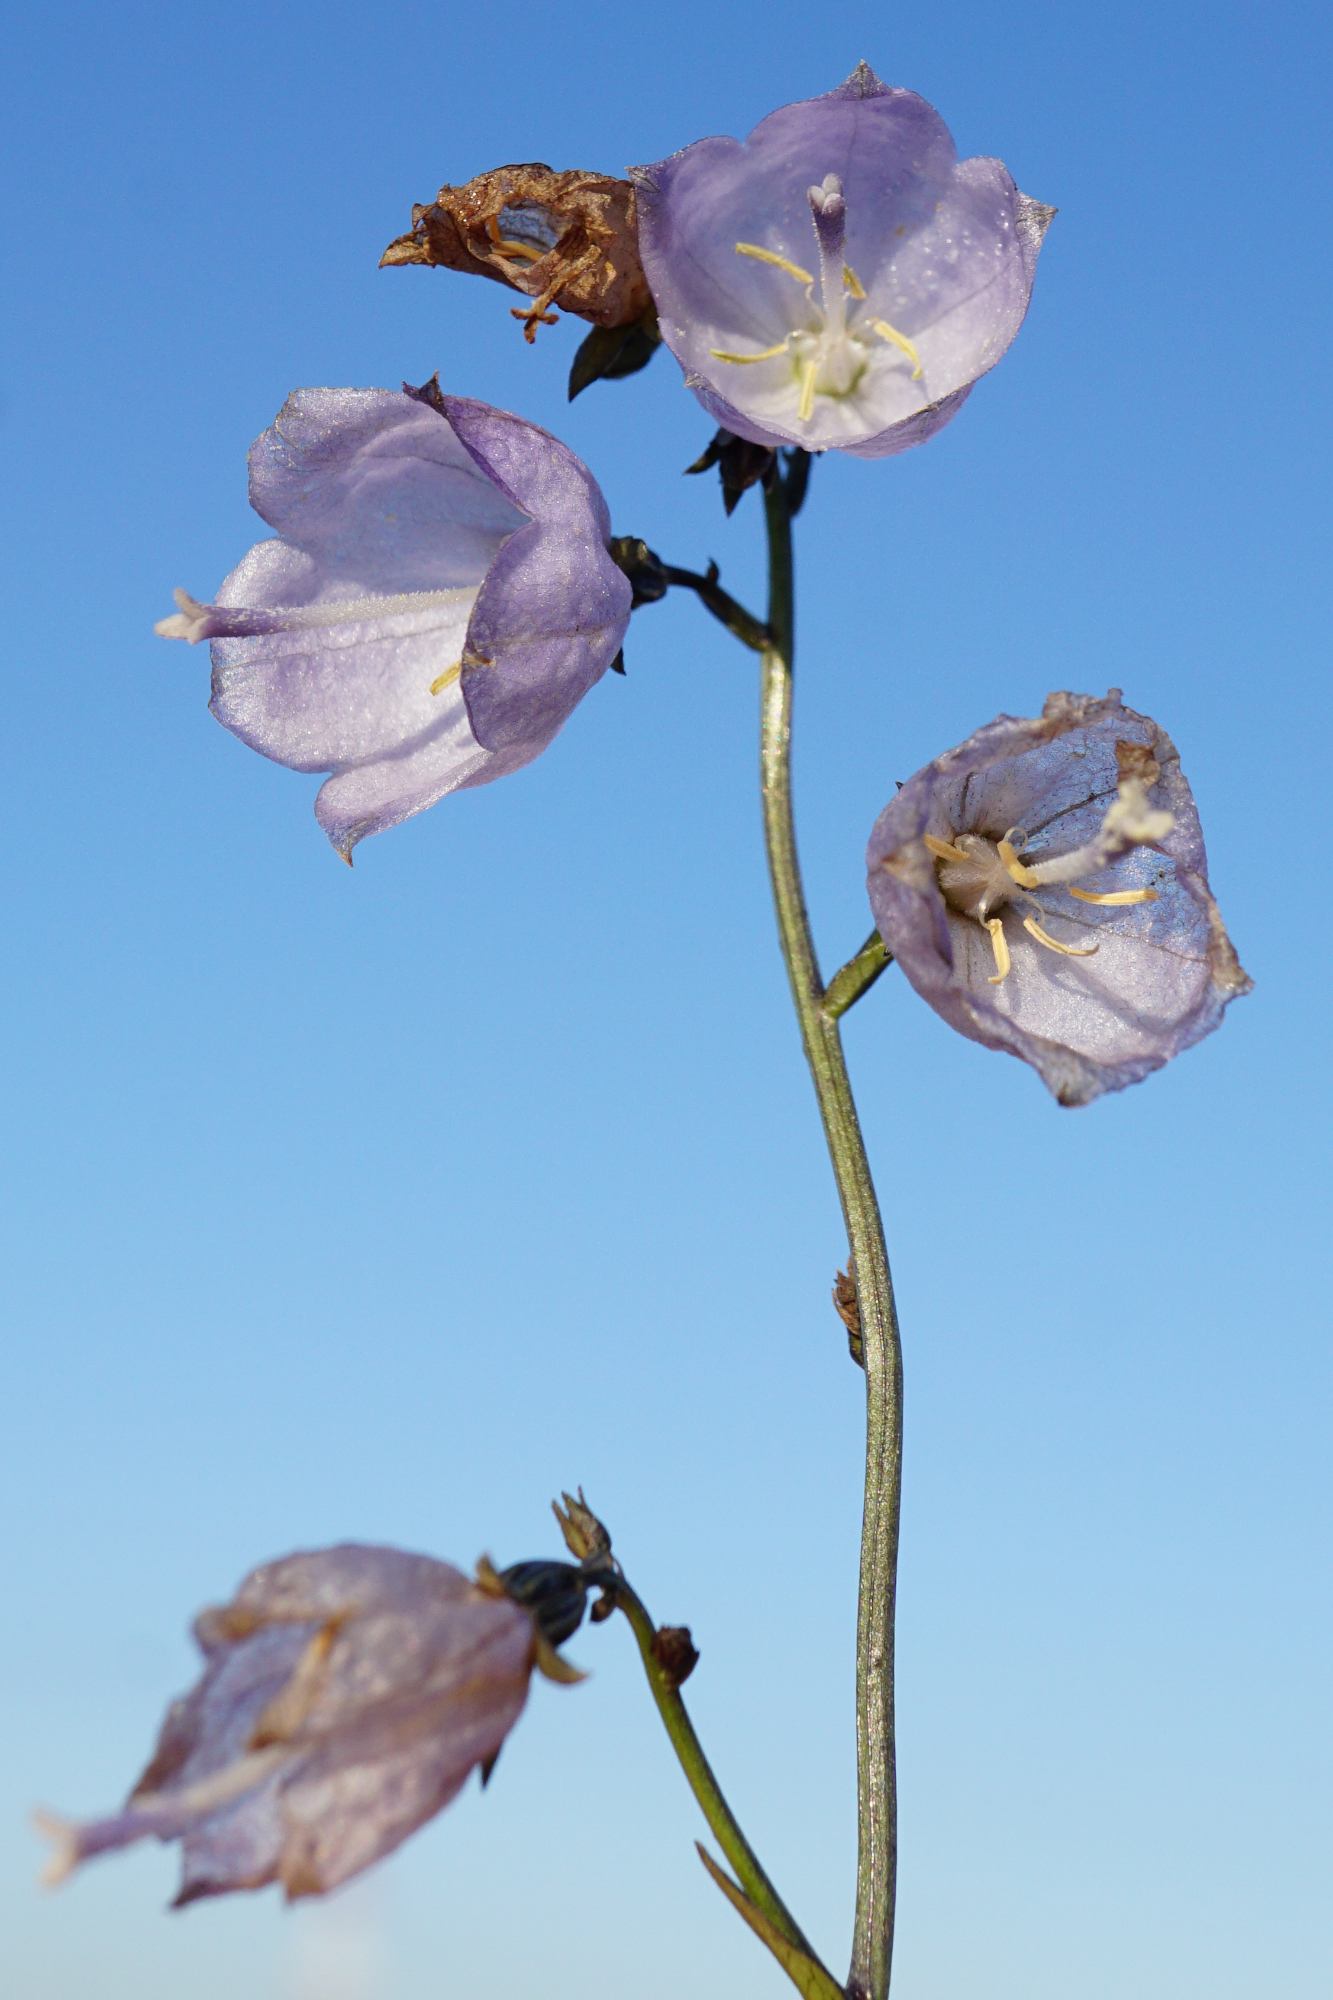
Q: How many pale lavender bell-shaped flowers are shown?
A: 4